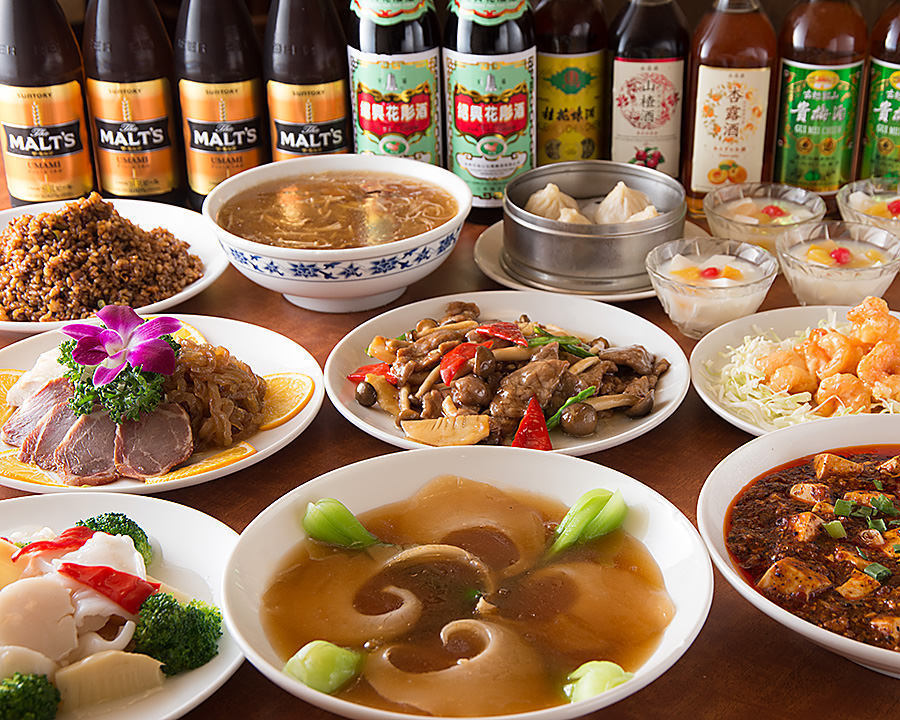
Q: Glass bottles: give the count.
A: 11